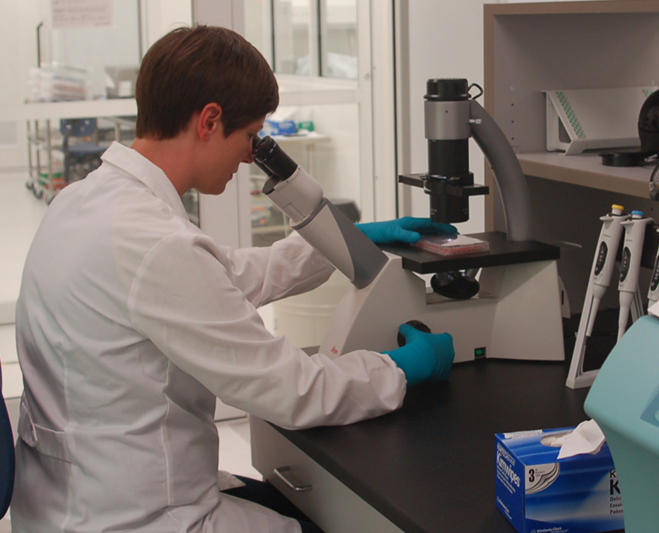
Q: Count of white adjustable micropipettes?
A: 3